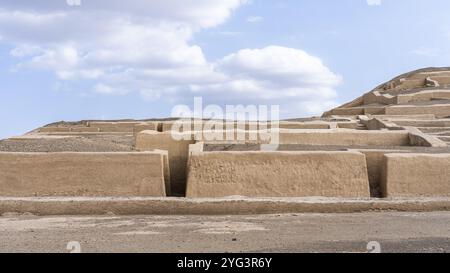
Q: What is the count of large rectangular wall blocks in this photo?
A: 3